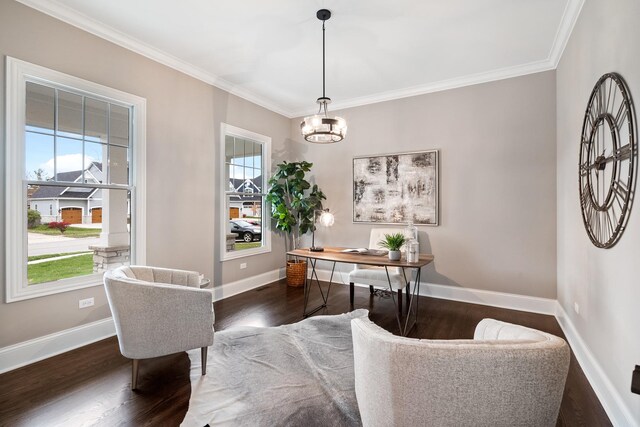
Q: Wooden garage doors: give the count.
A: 3